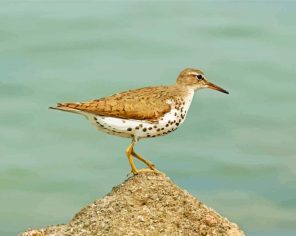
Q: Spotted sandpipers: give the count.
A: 1